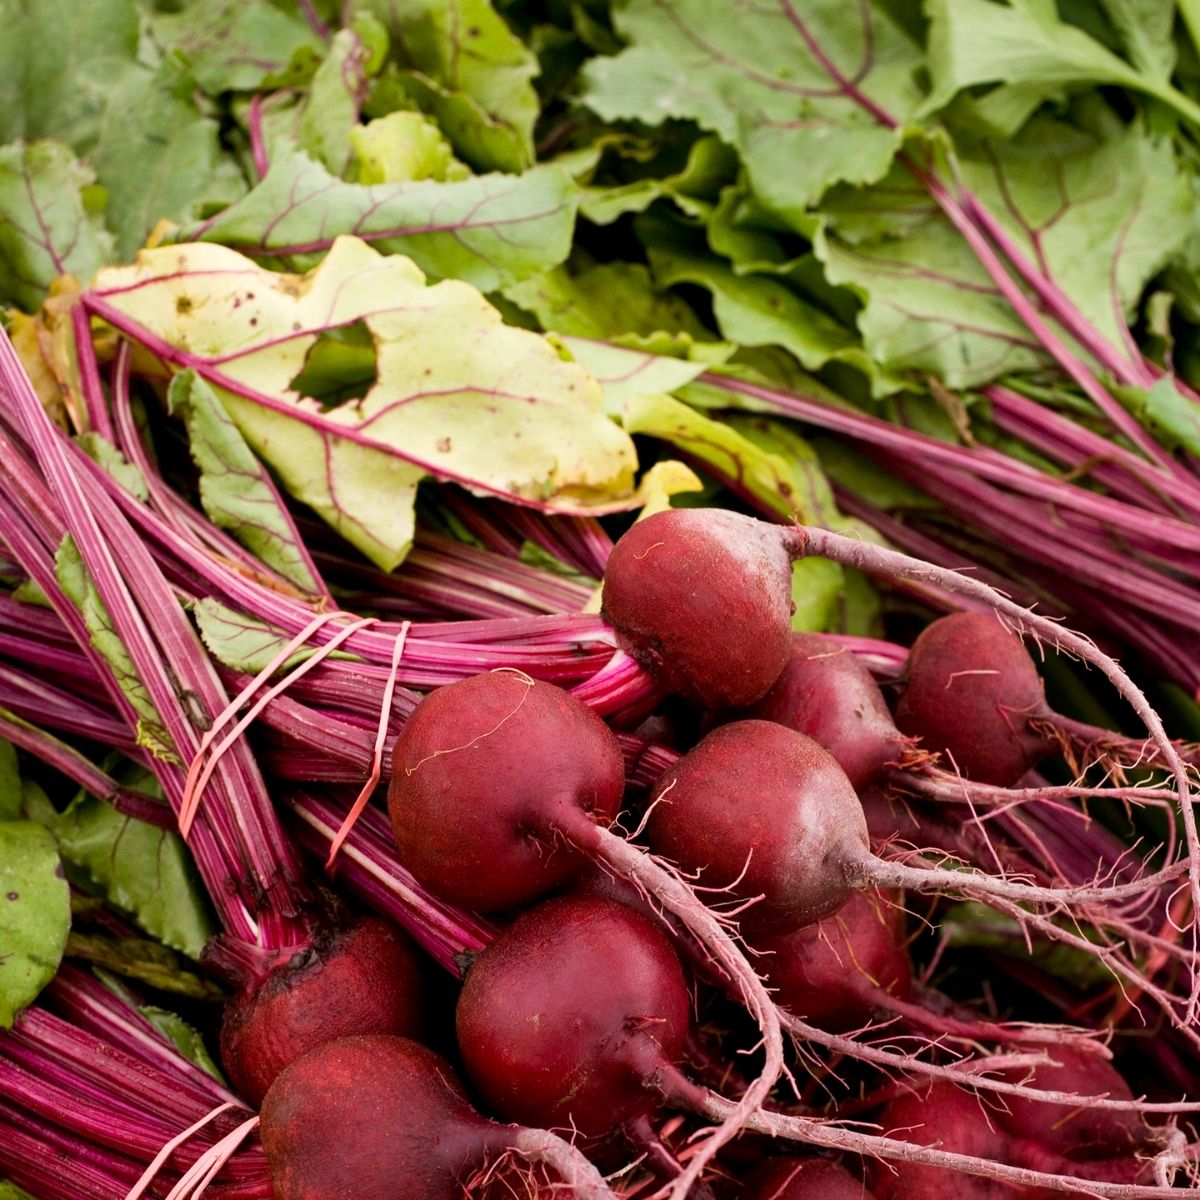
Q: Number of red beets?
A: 12